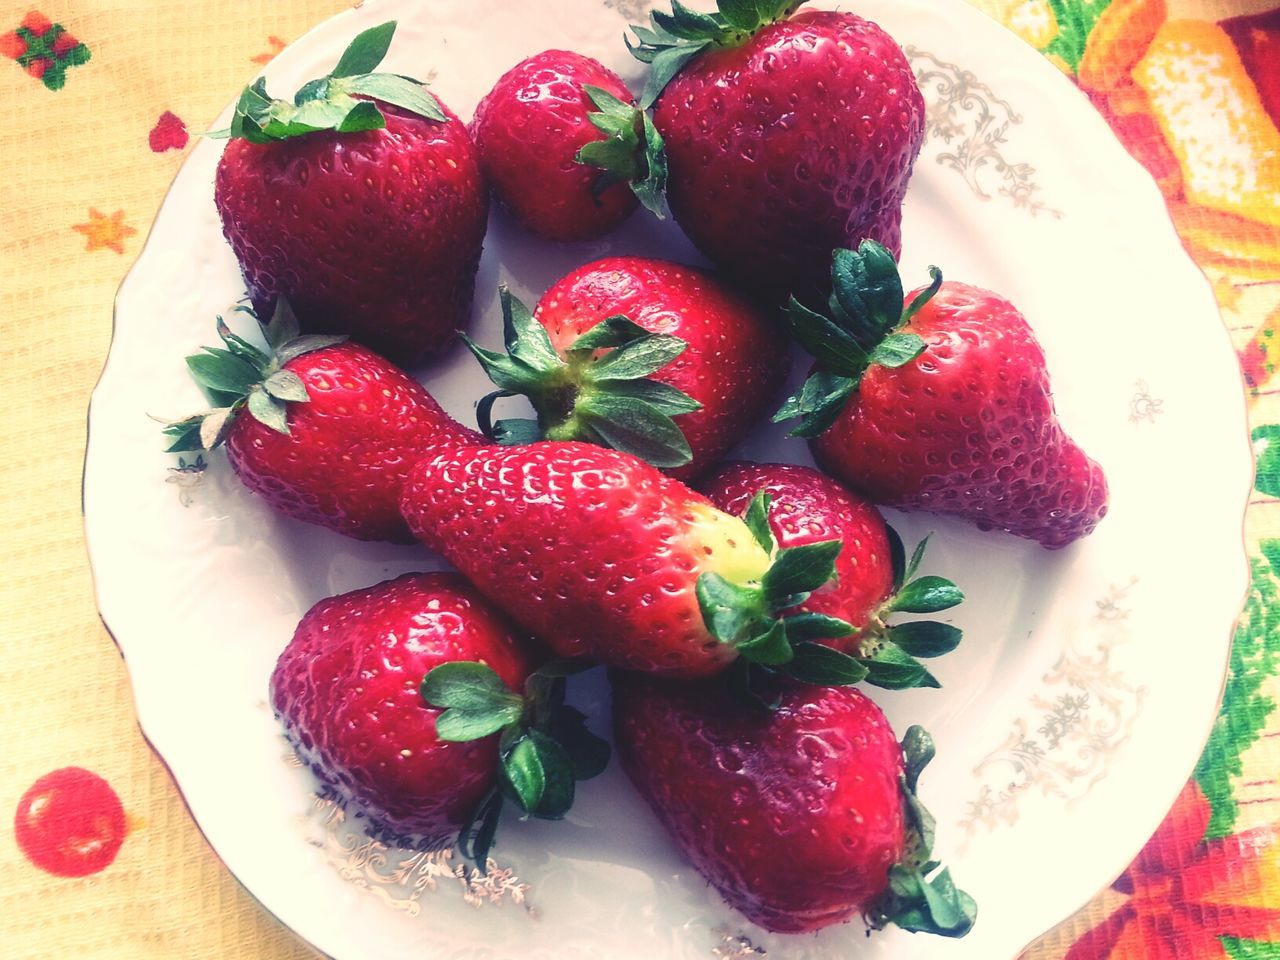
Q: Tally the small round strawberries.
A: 1